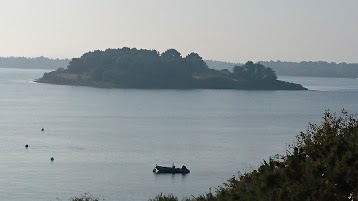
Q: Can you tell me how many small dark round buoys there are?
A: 3